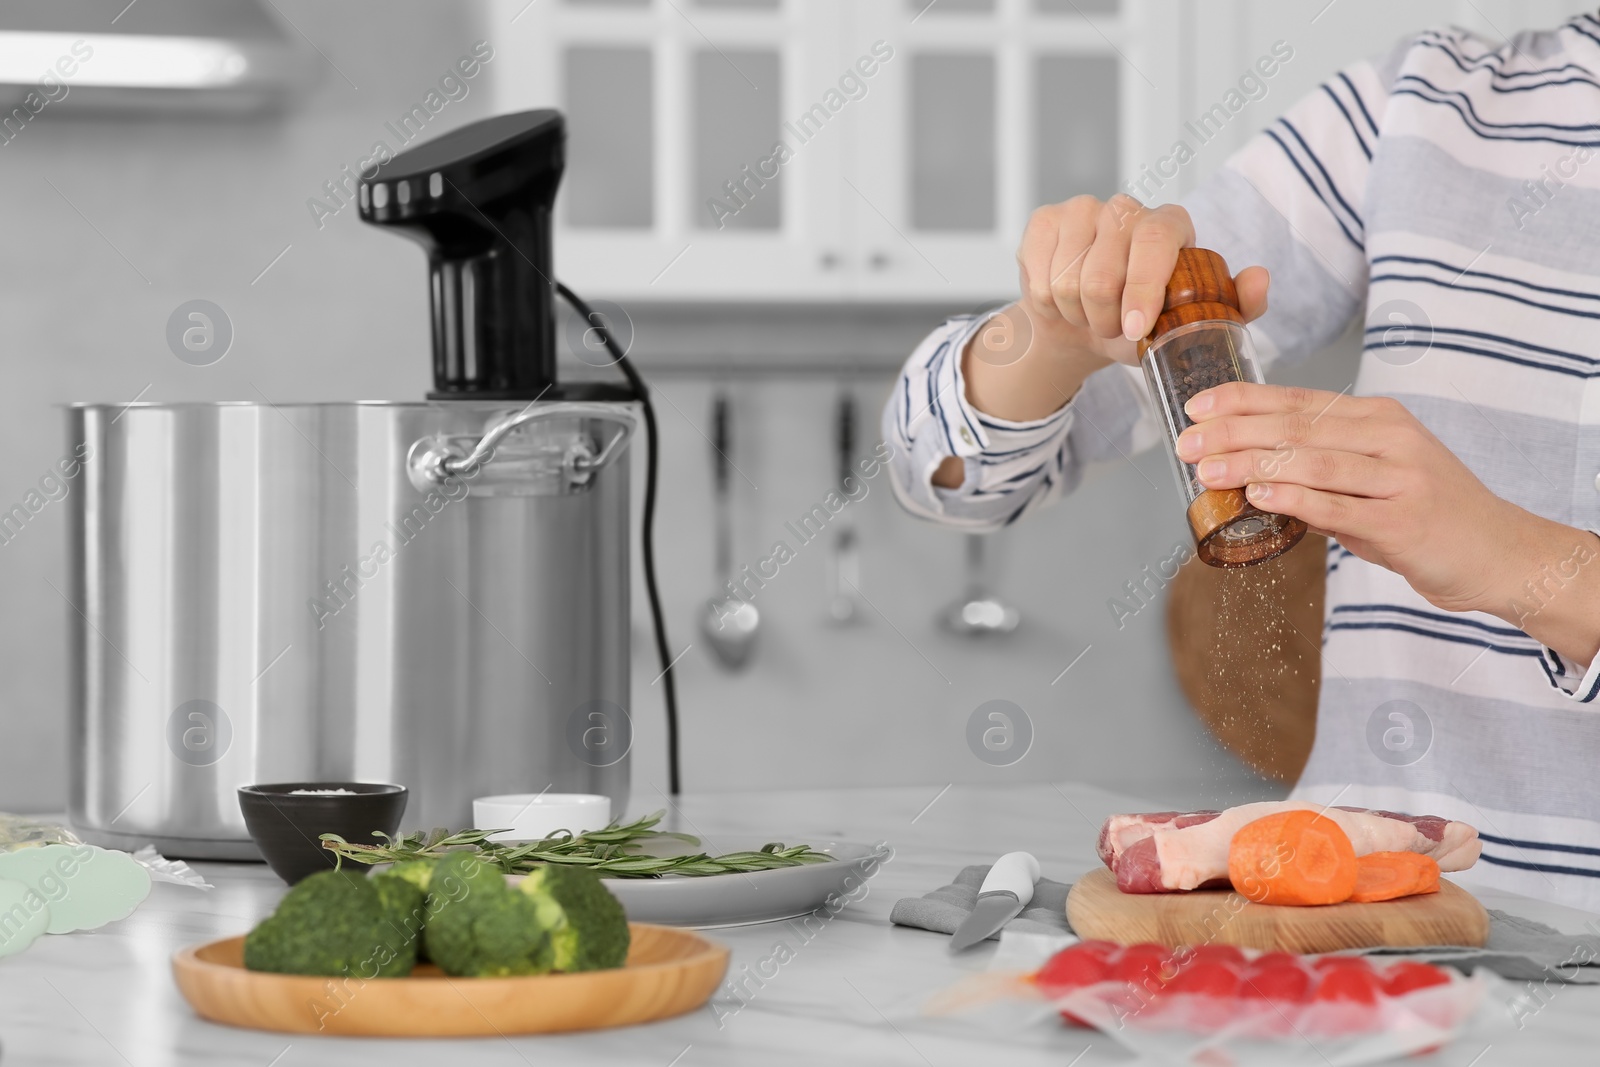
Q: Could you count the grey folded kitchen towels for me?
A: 1